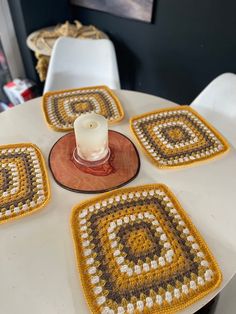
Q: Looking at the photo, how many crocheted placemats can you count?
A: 4